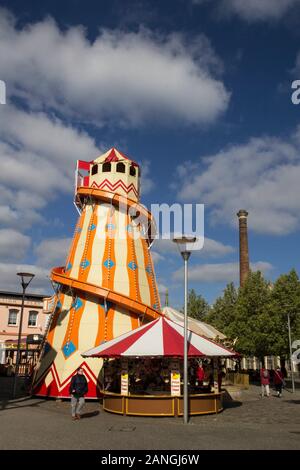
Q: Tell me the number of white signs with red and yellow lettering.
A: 2